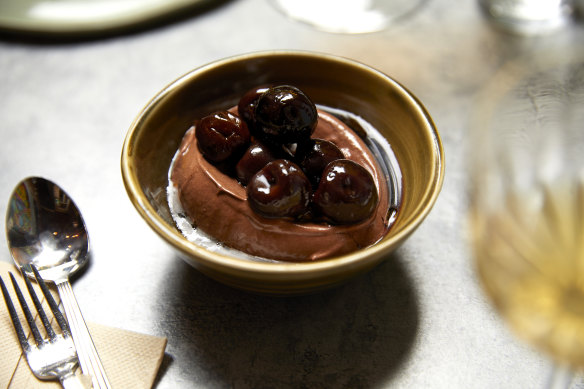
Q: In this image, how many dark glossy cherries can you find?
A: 7